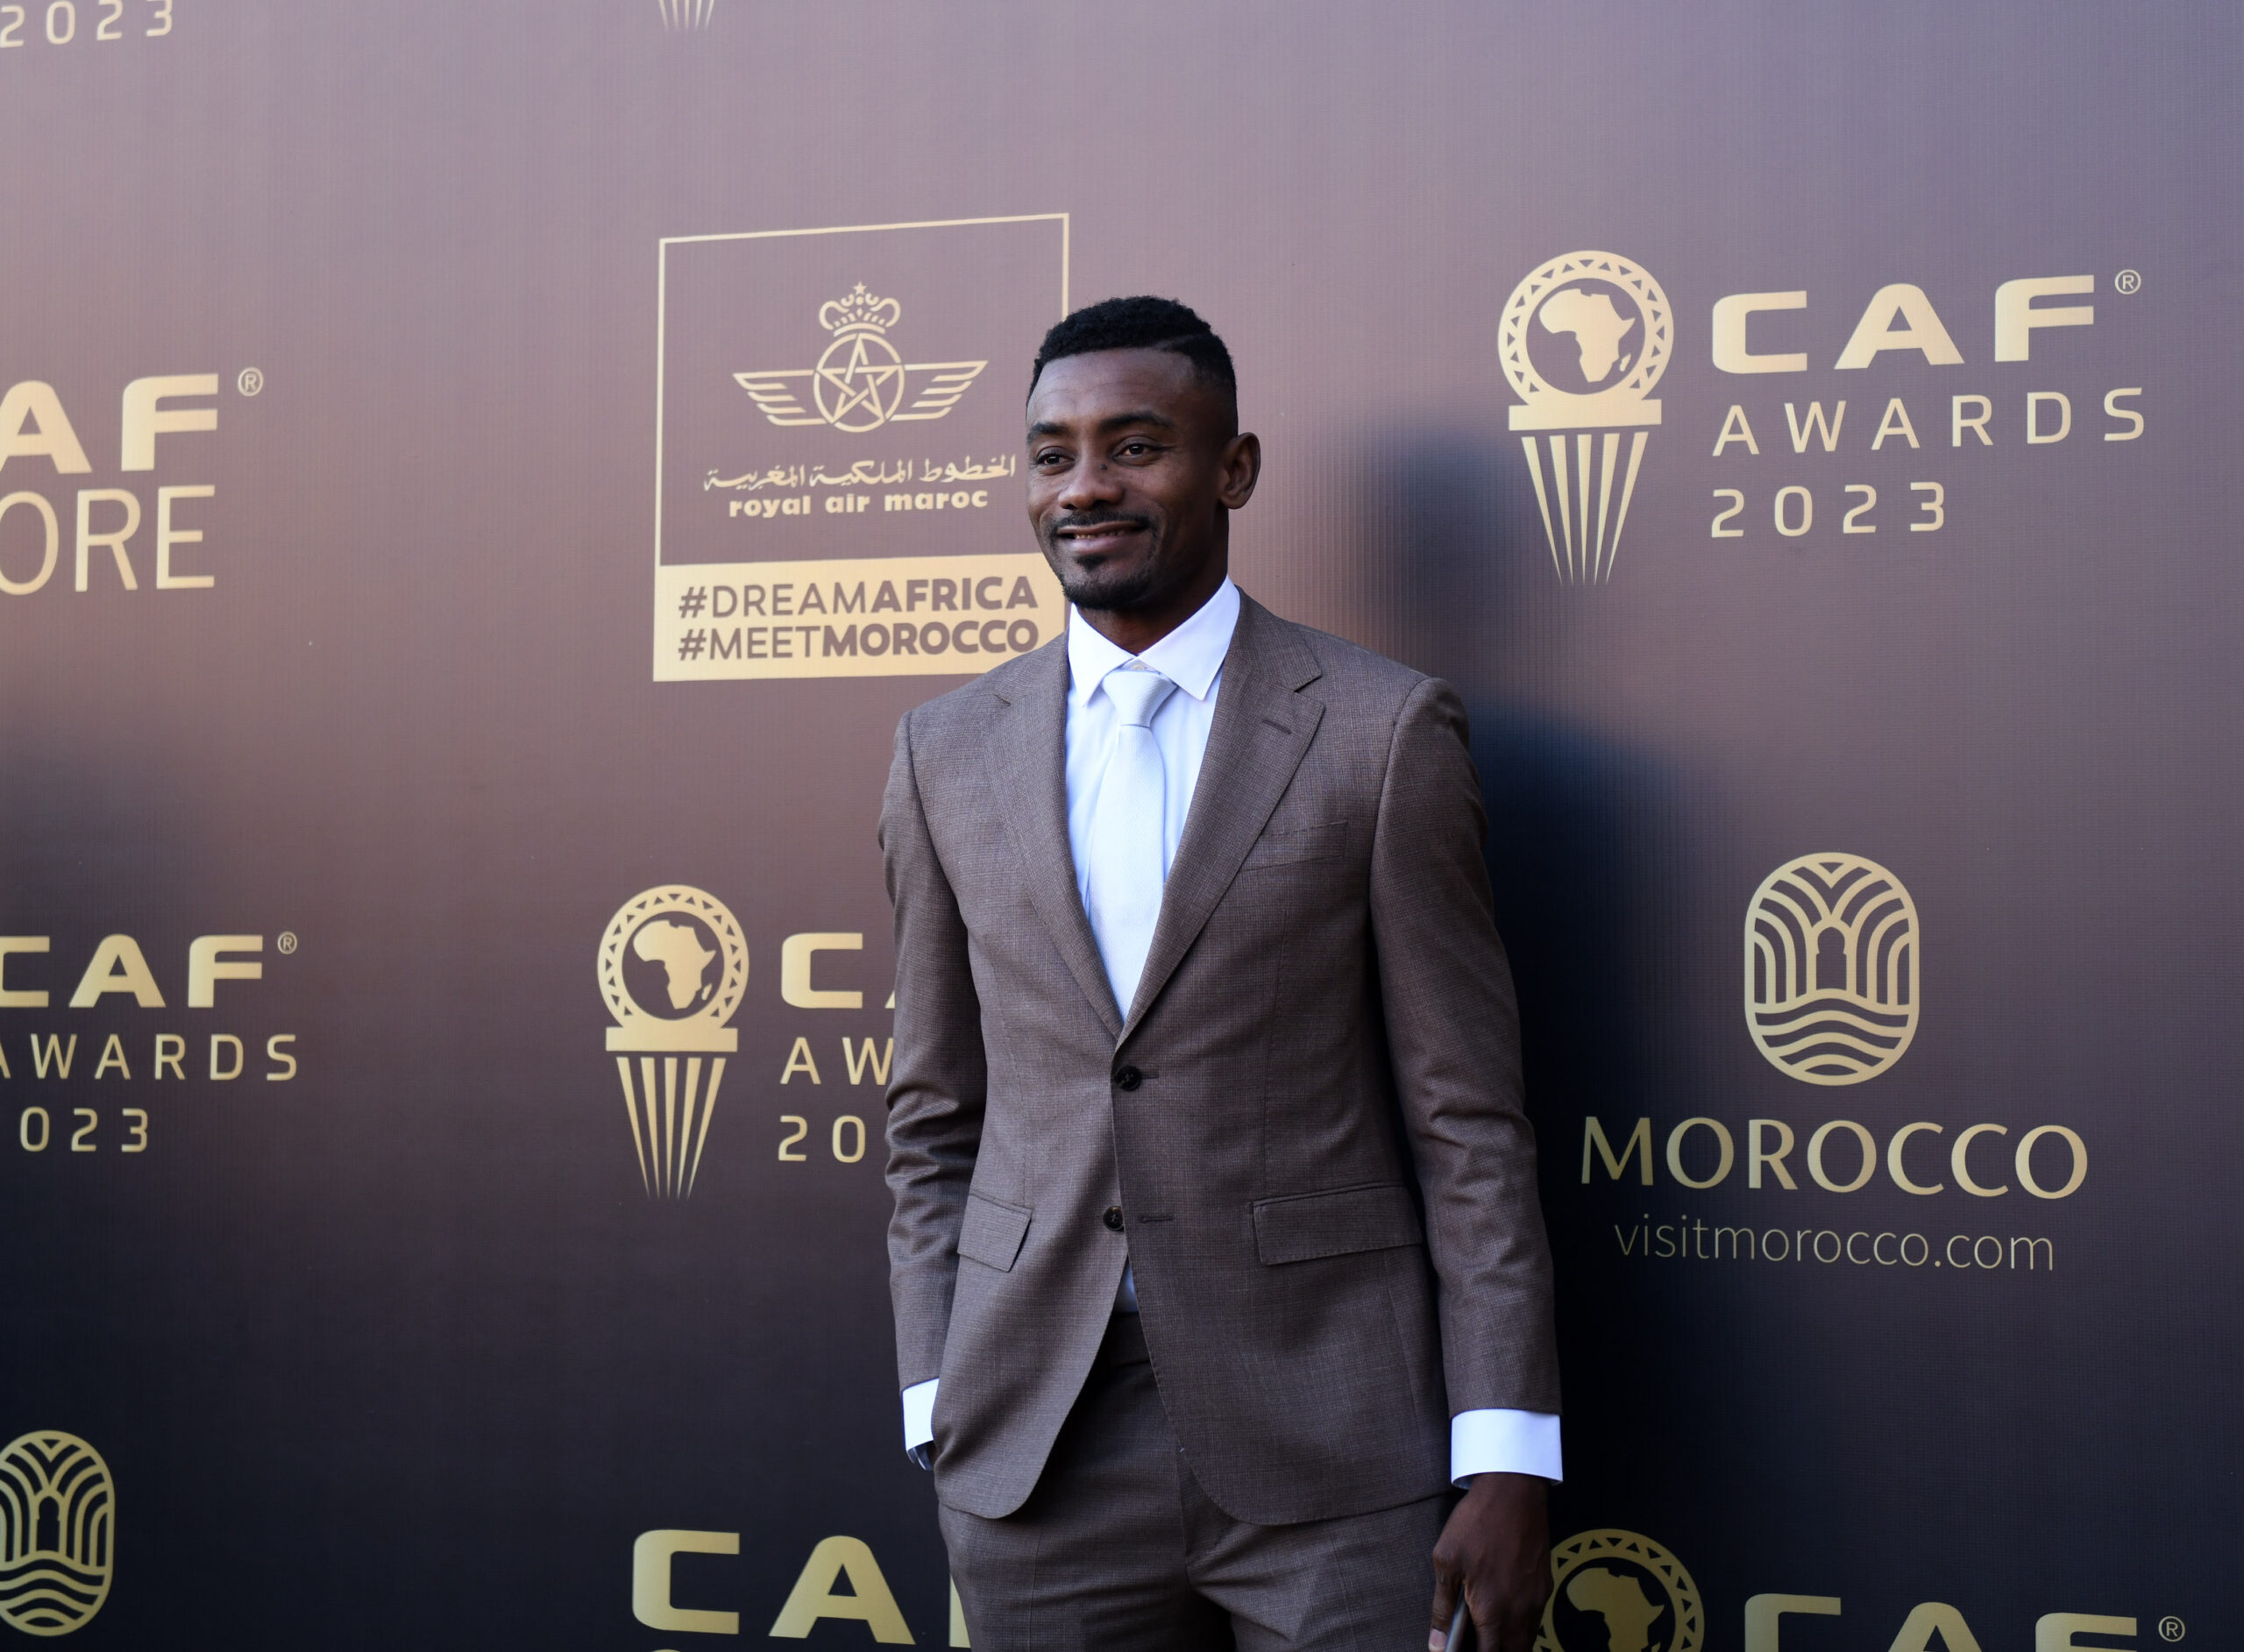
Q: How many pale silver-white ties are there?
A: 1